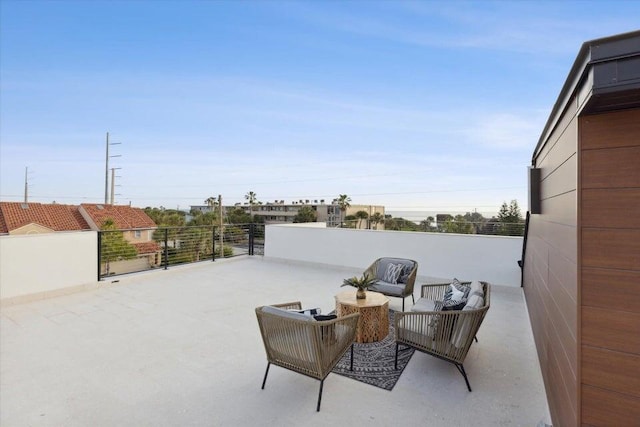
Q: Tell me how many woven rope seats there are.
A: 3